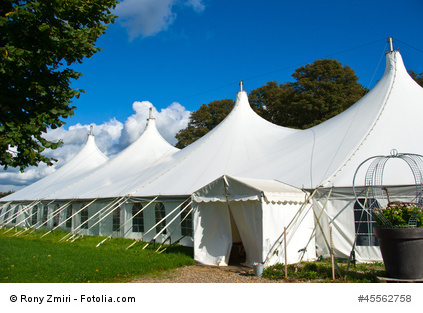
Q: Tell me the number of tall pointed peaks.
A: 4